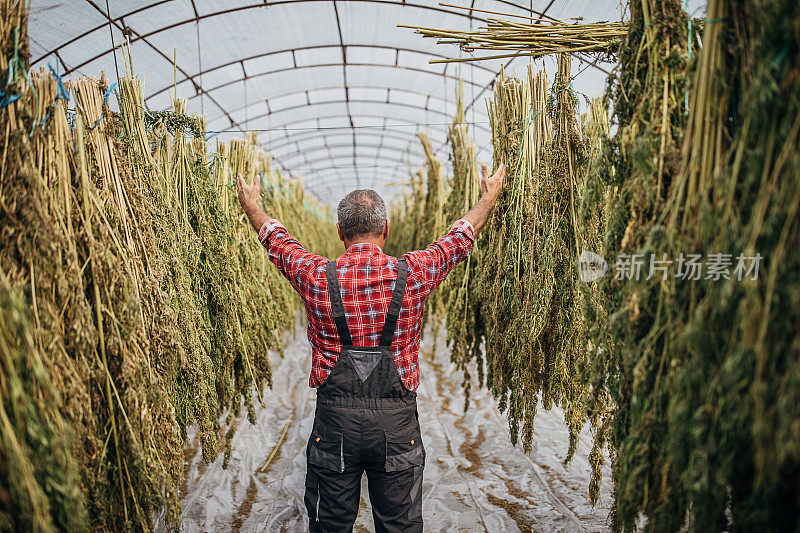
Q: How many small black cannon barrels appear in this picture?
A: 0